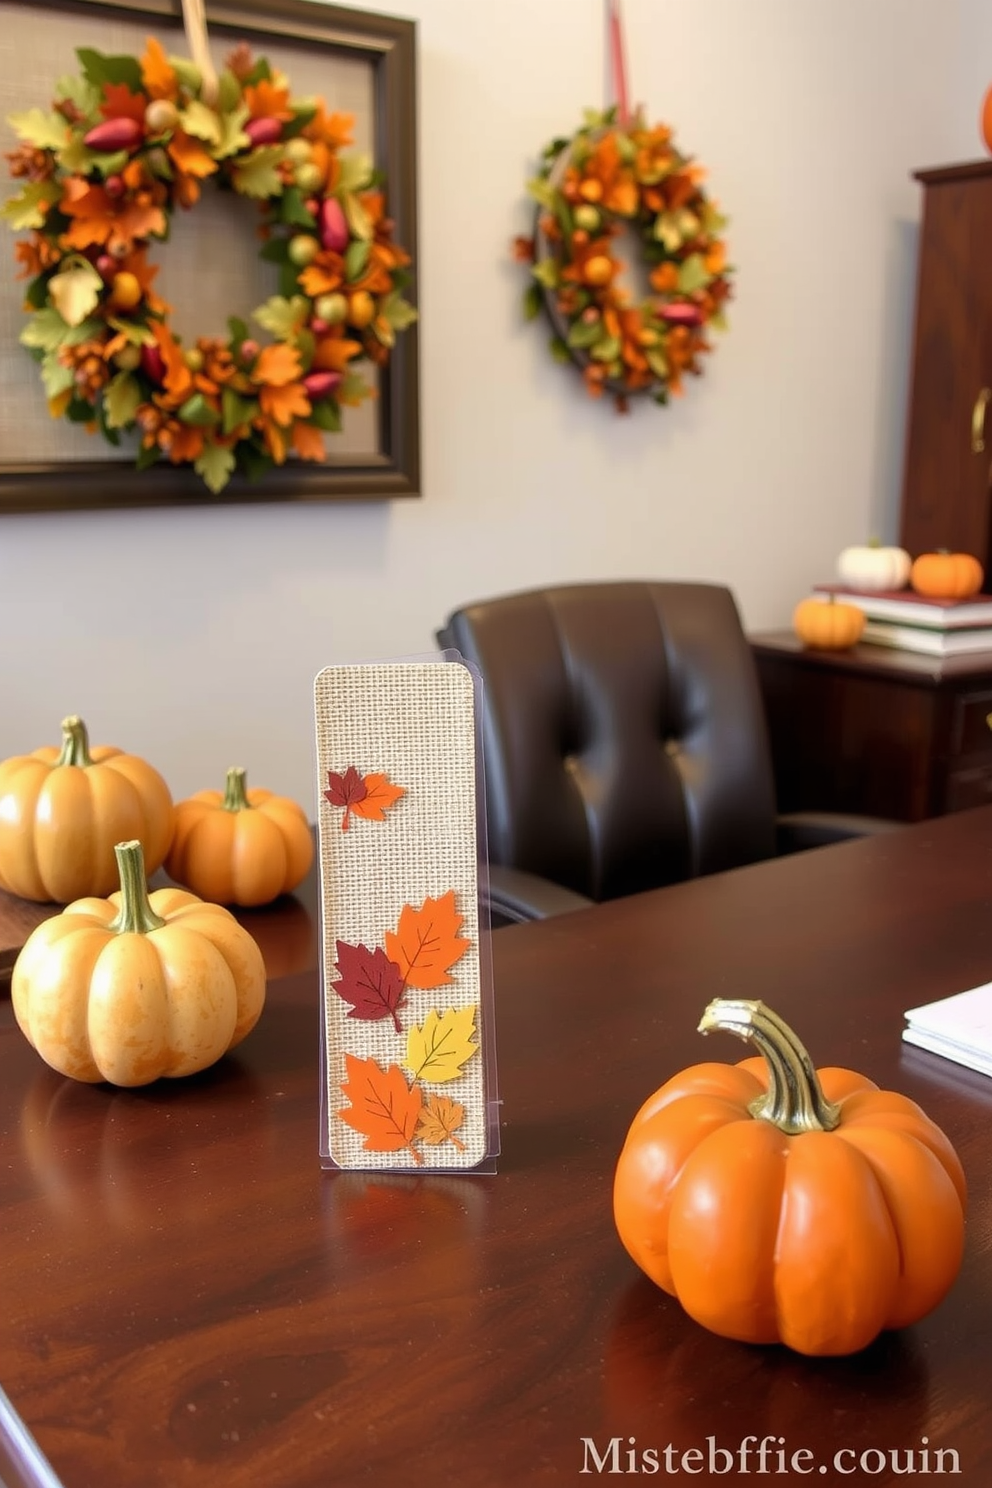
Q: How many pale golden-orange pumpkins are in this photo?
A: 3